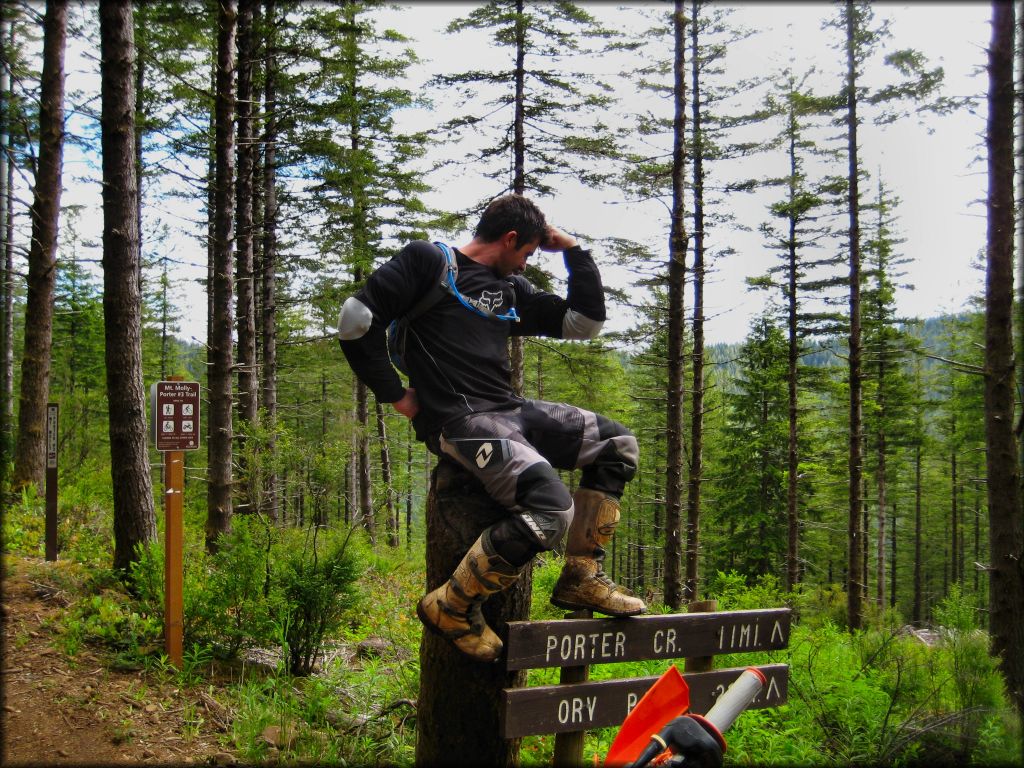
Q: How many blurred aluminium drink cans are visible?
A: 0